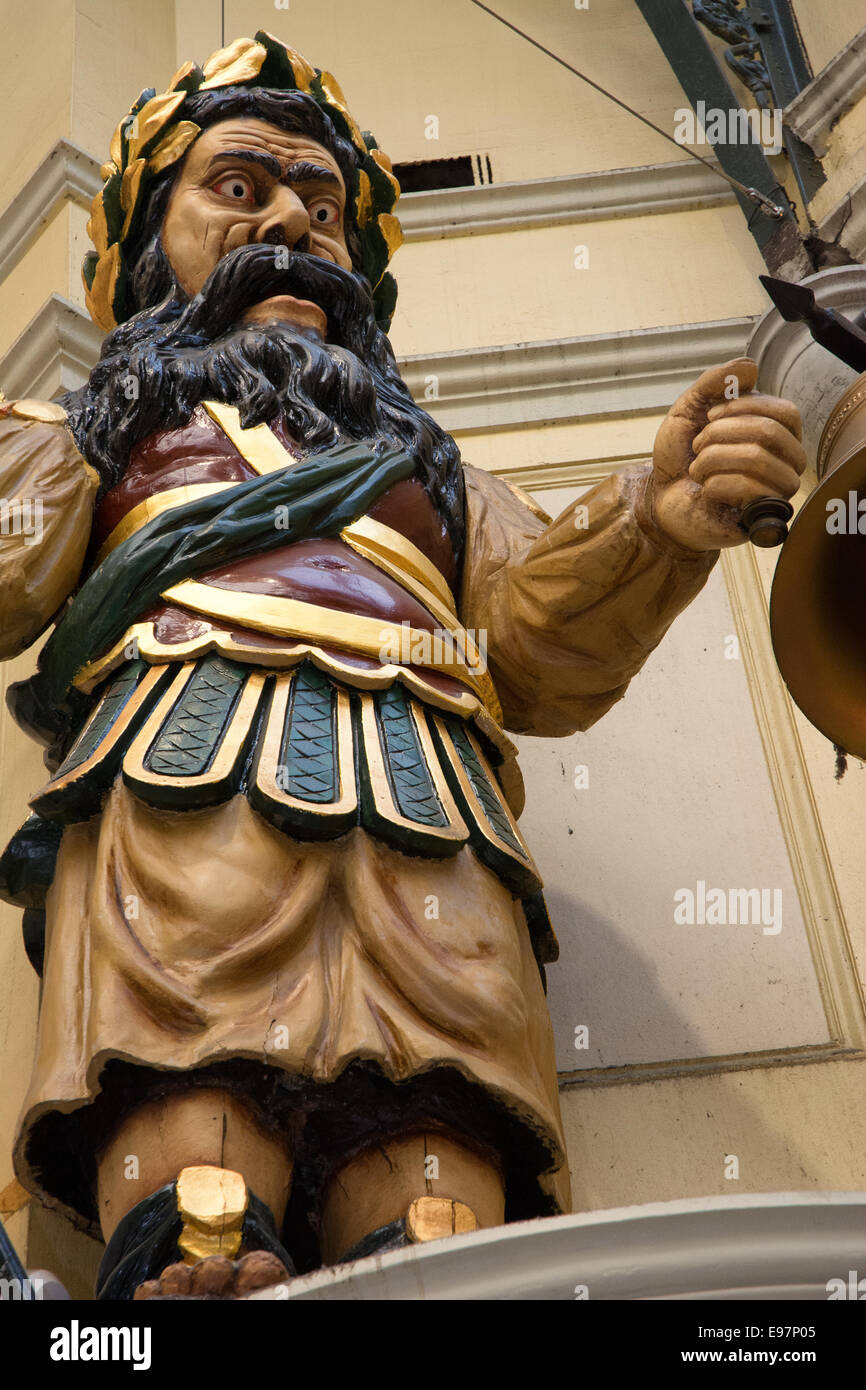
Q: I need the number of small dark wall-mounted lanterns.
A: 0